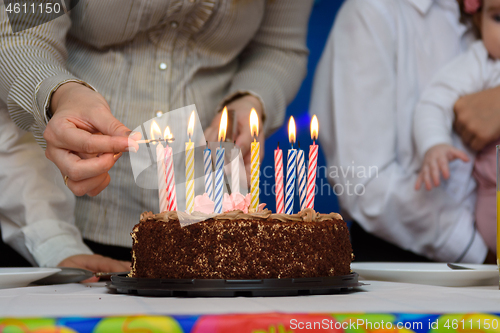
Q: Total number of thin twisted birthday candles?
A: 11